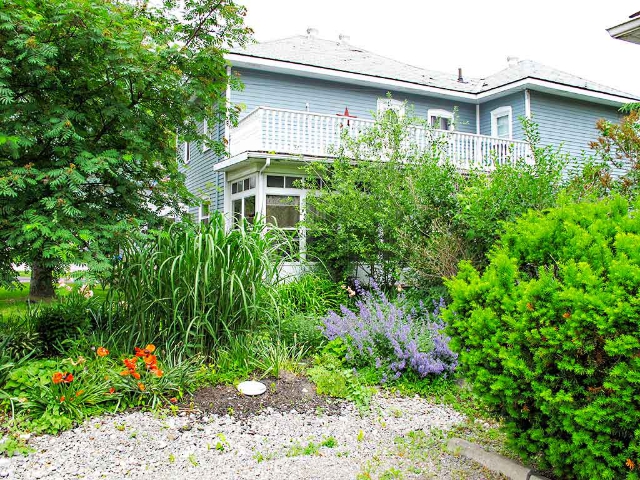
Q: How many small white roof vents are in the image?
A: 3